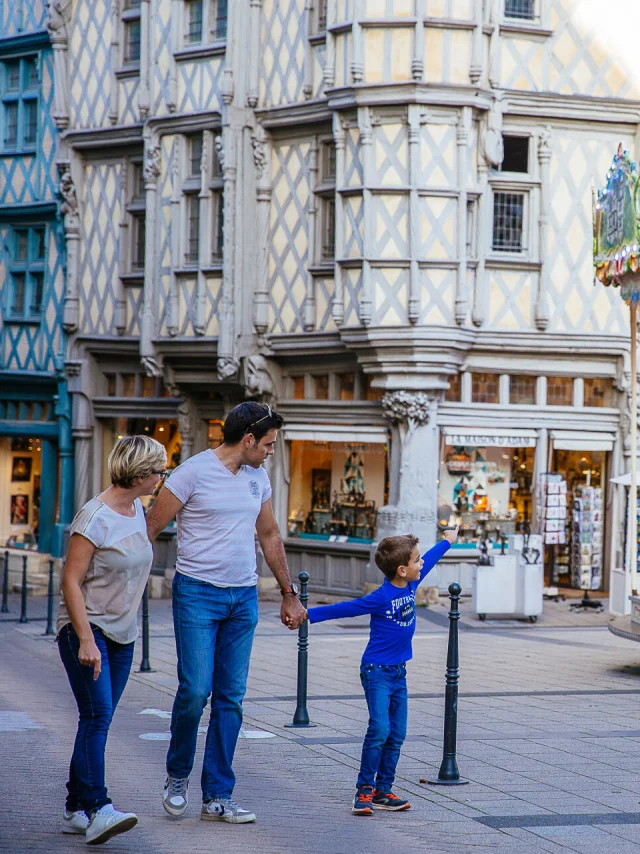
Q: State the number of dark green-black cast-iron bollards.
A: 6